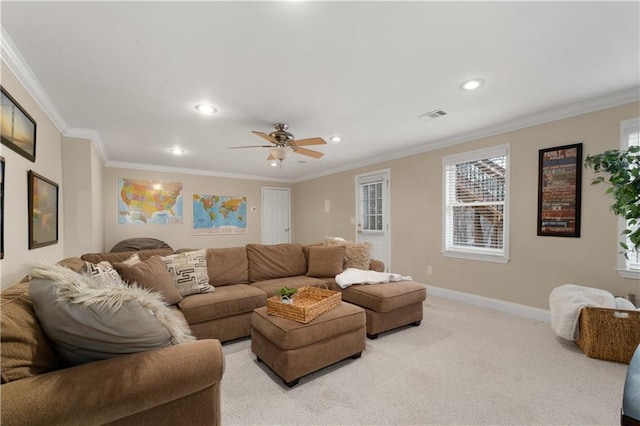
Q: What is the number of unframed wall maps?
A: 2